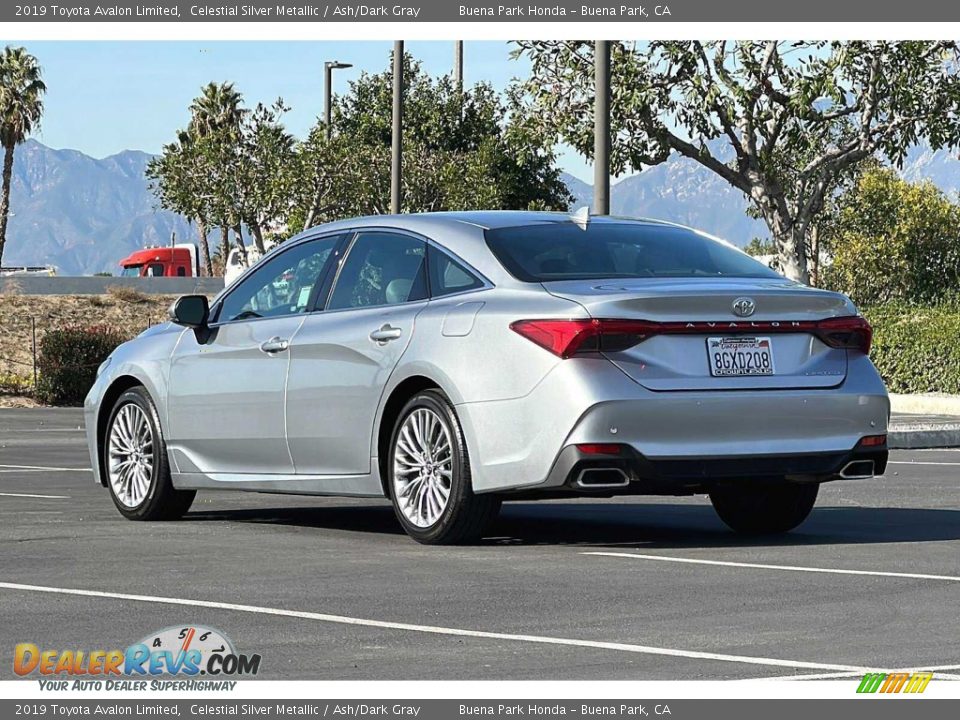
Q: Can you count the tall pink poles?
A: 0